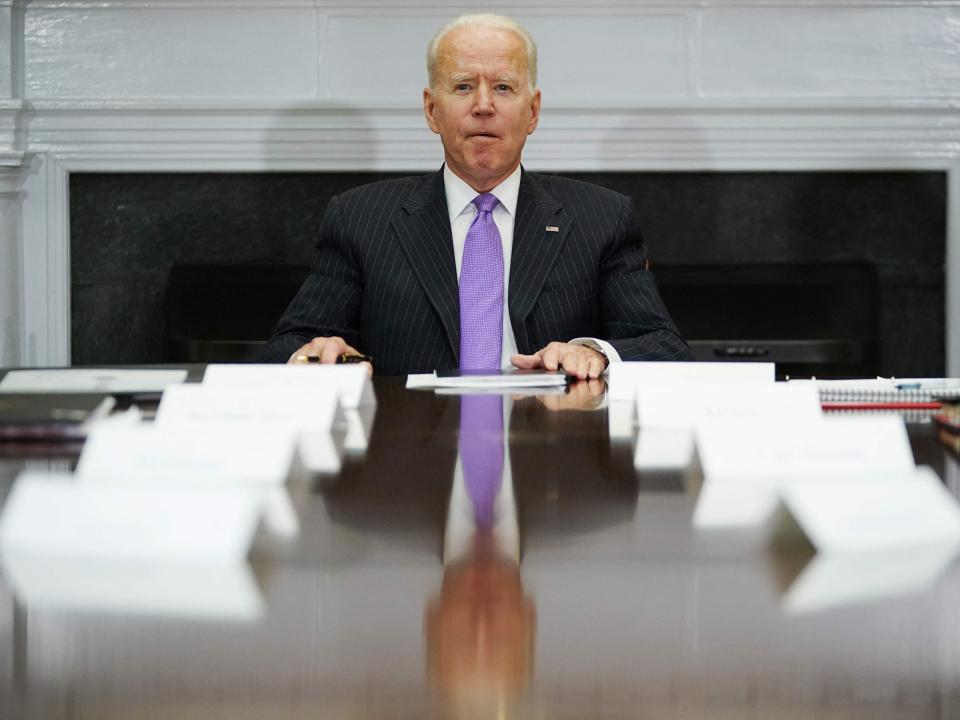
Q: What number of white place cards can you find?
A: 8